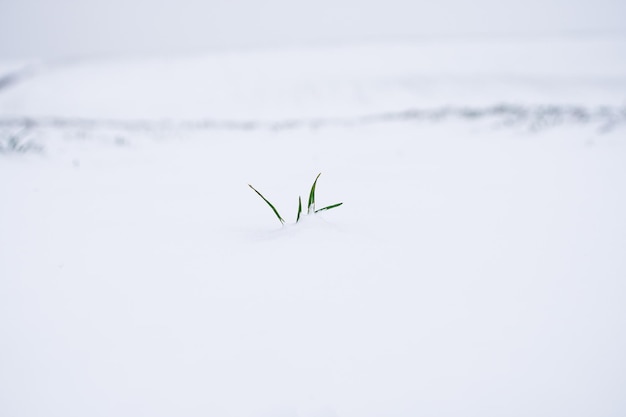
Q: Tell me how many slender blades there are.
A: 4